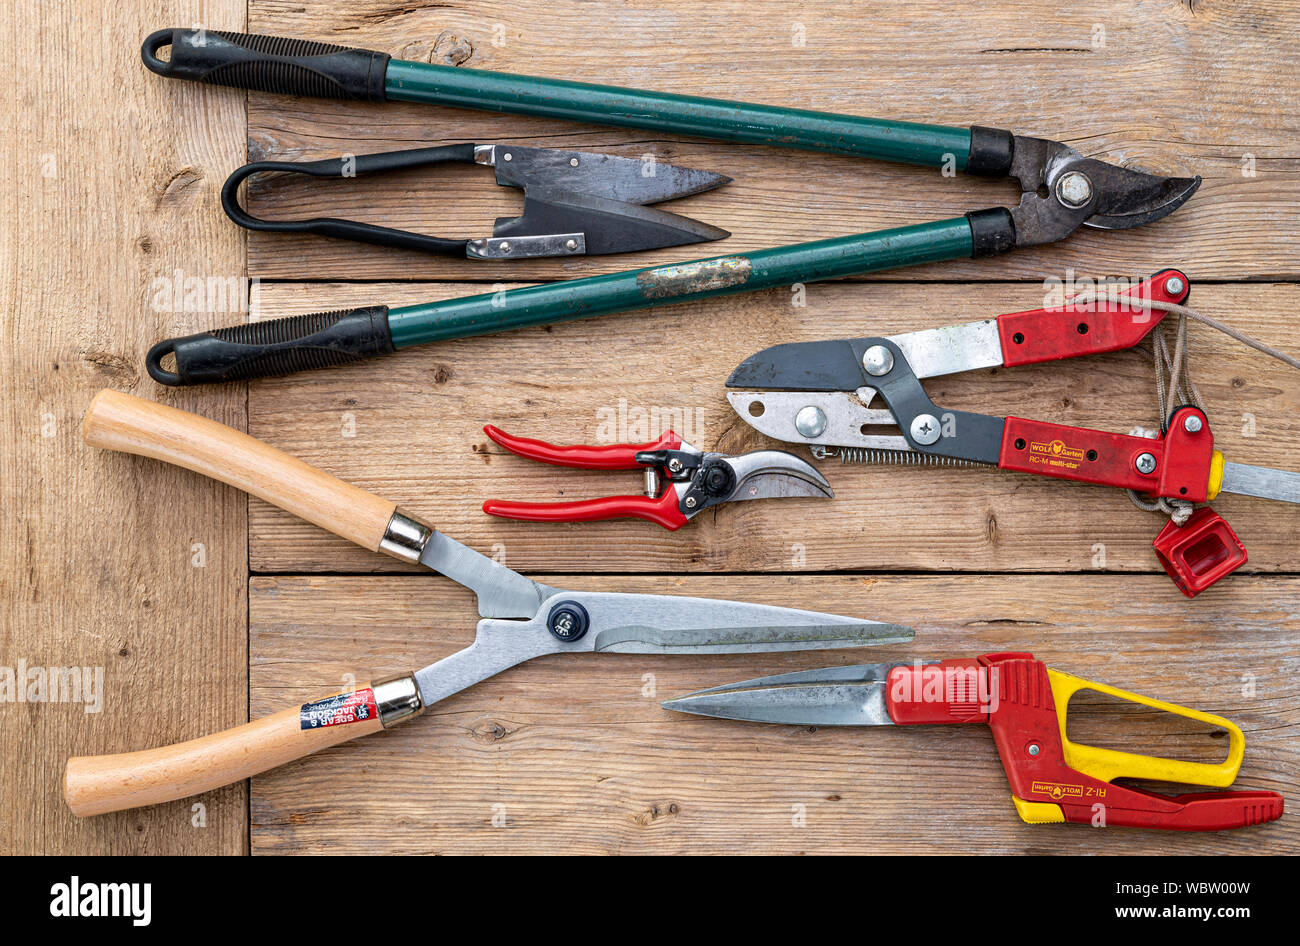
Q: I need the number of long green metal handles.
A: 2